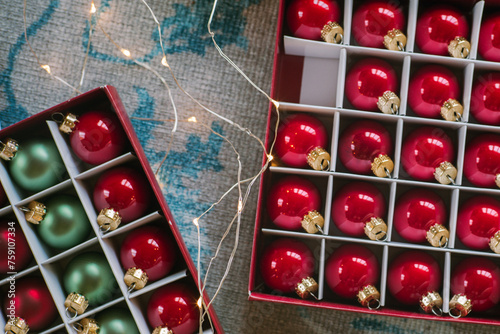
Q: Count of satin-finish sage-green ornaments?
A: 4